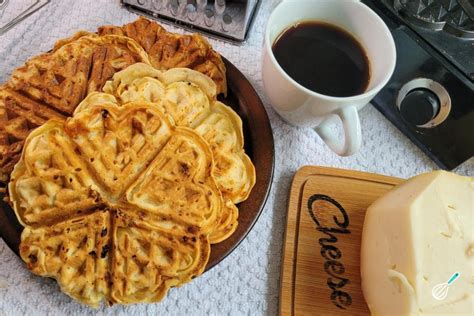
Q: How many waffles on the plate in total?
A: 4